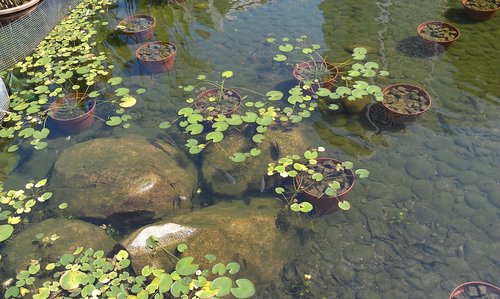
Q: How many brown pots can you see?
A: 11